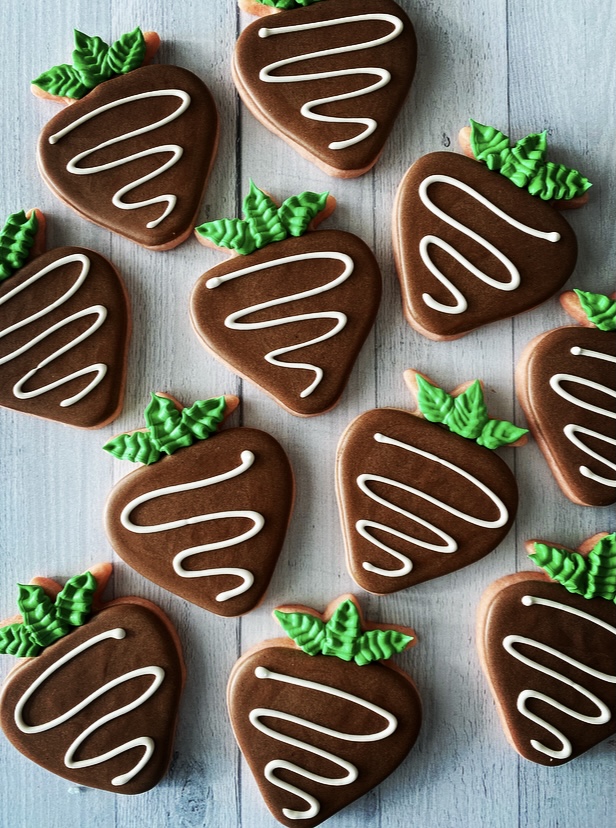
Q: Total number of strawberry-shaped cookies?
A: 11